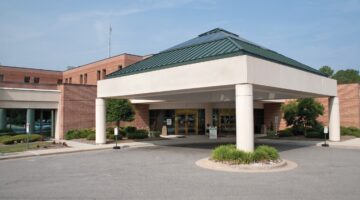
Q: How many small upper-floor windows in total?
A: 11